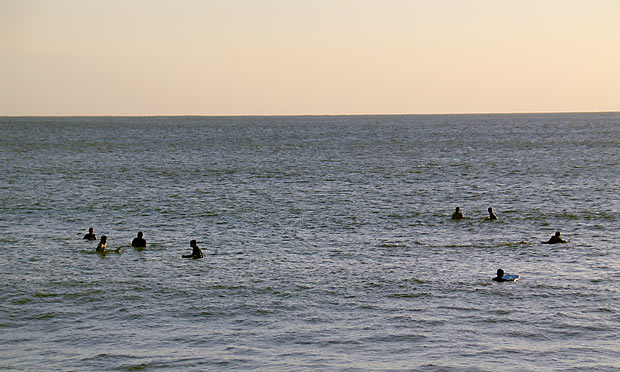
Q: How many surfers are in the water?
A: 8